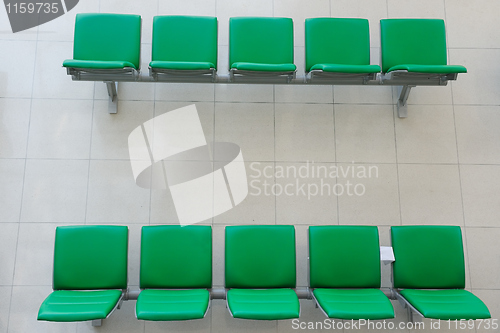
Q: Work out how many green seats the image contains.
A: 10